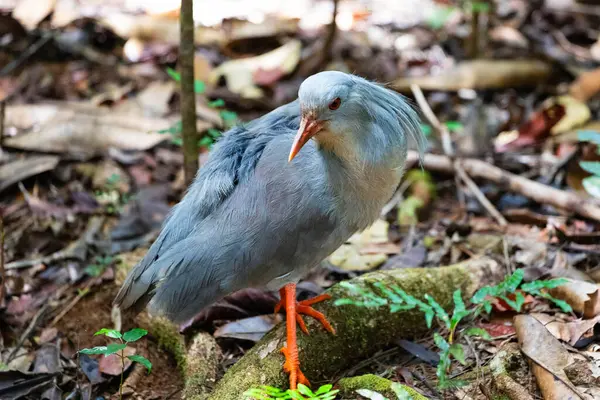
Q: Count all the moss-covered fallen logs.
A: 1